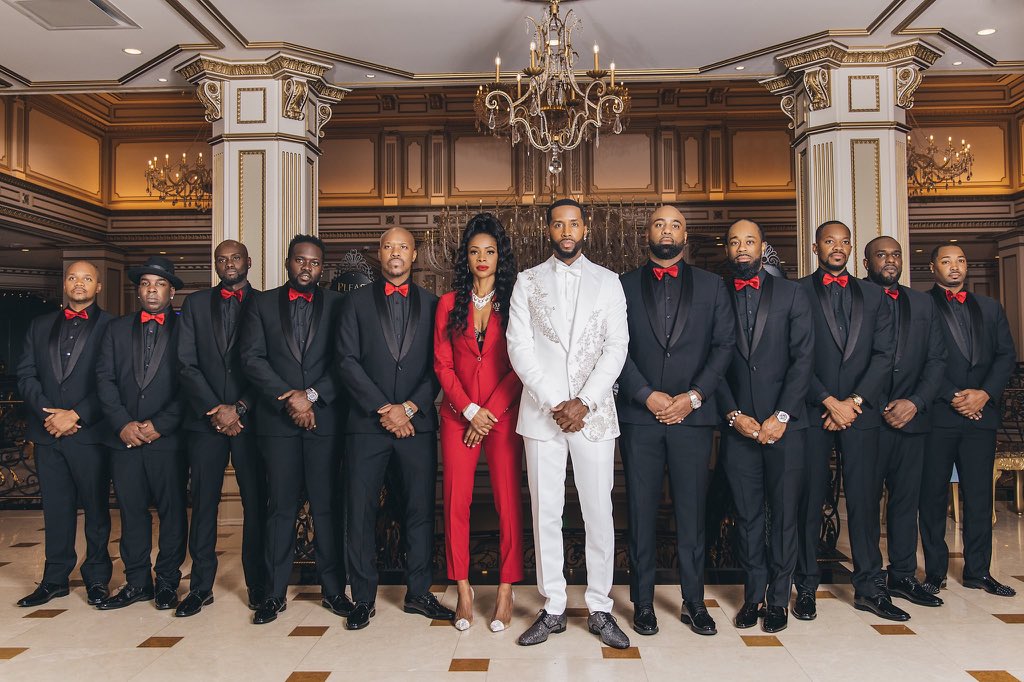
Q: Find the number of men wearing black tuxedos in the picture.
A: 10